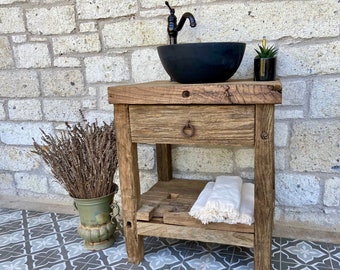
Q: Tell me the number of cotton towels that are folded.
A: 3